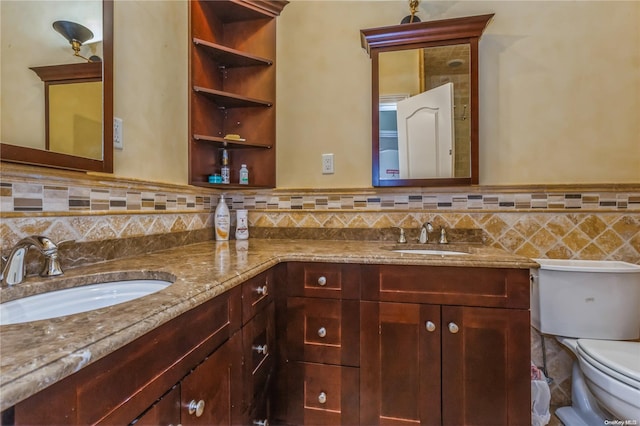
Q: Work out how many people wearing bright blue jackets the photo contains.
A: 0